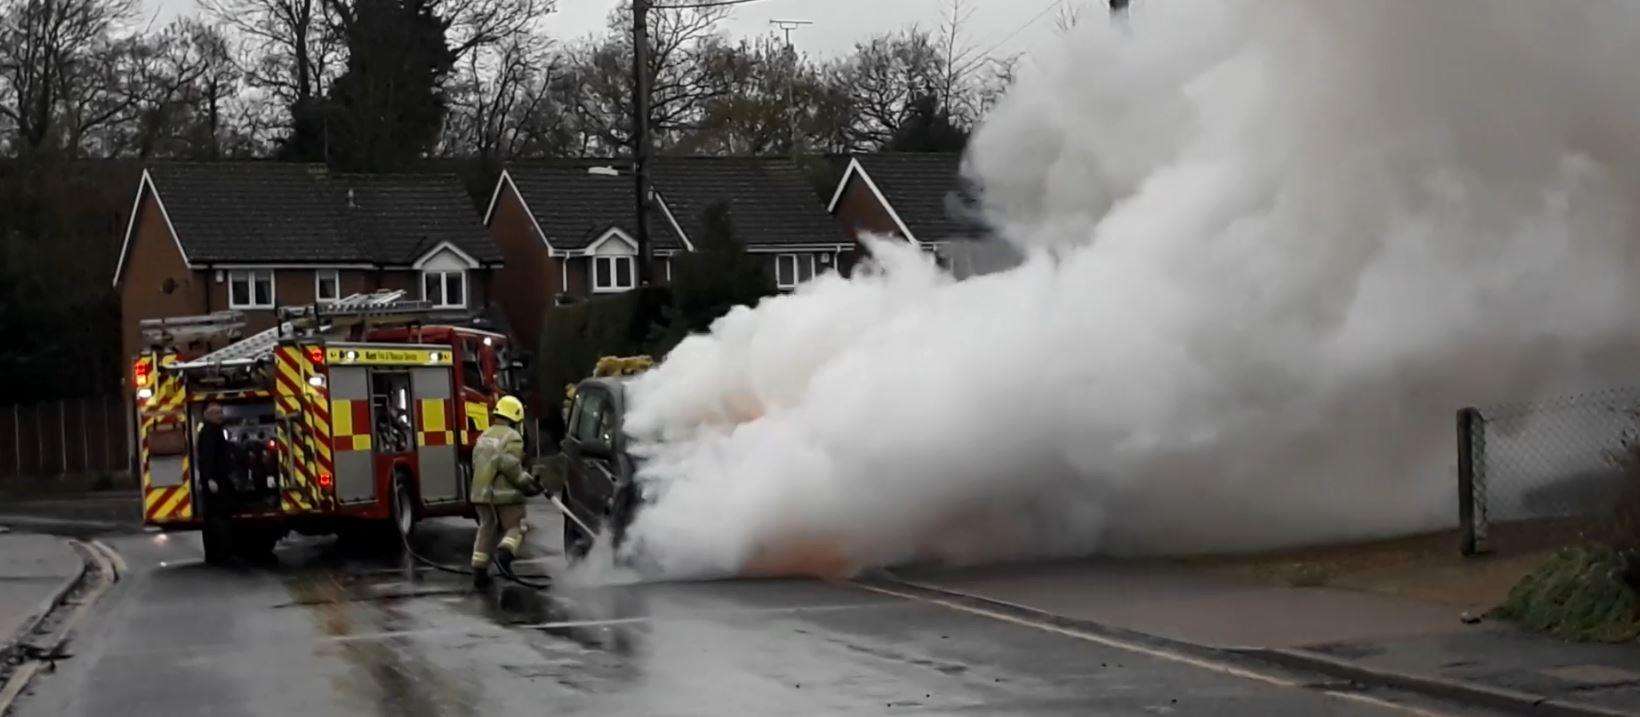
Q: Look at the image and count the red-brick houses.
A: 3